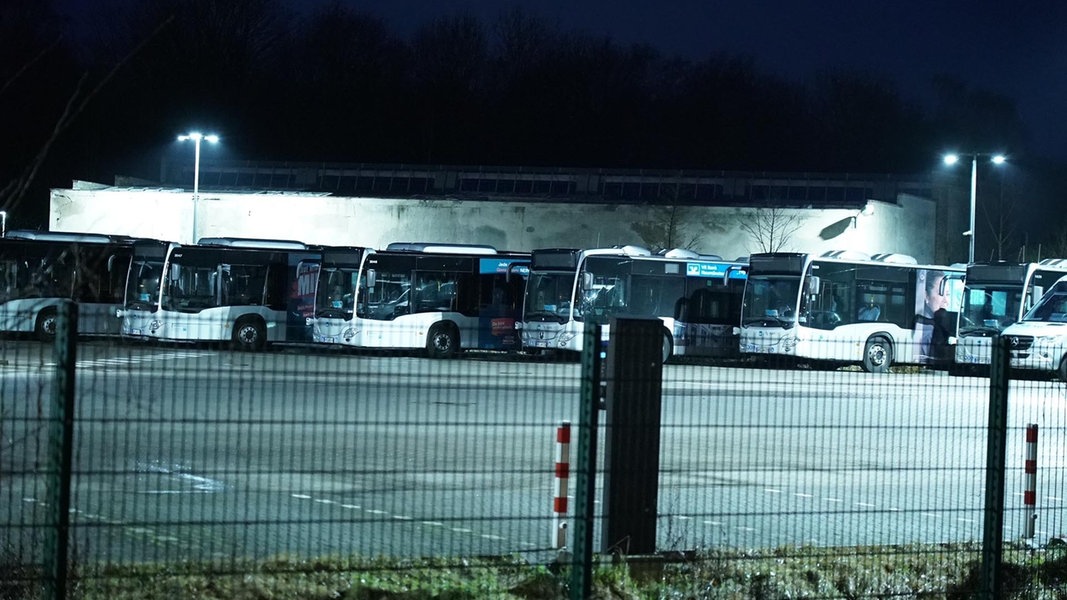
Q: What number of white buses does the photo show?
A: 6